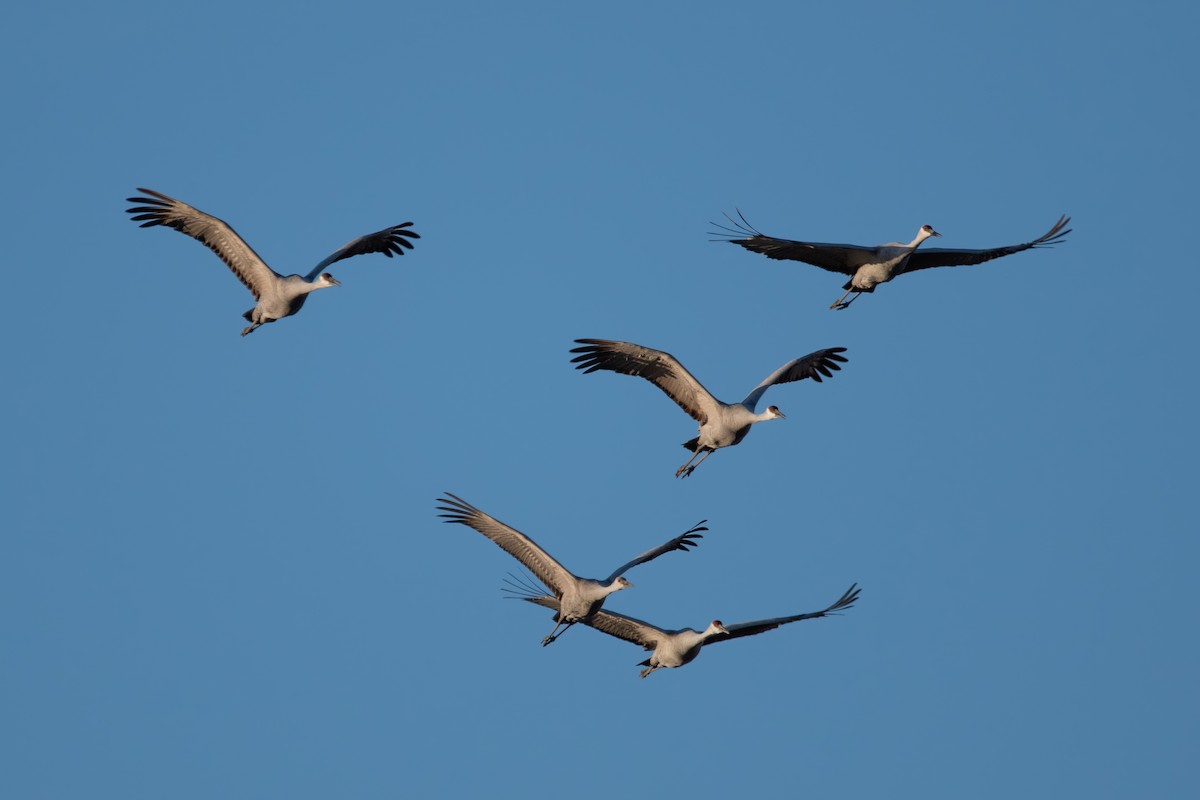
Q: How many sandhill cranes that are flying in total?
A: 5